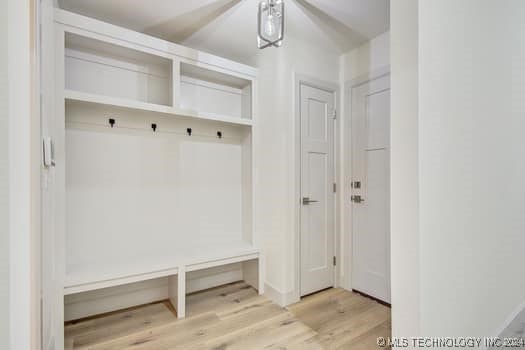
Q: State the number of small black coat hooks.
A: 4